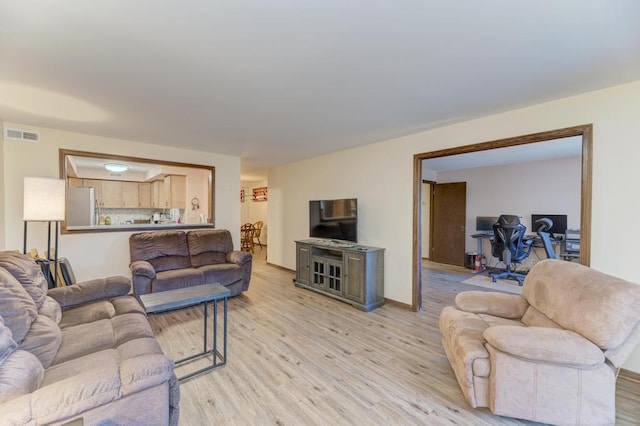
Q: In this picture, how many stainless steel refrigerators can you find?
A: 1